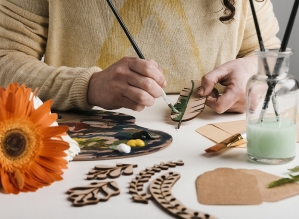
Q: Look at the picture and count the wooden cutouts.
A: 5